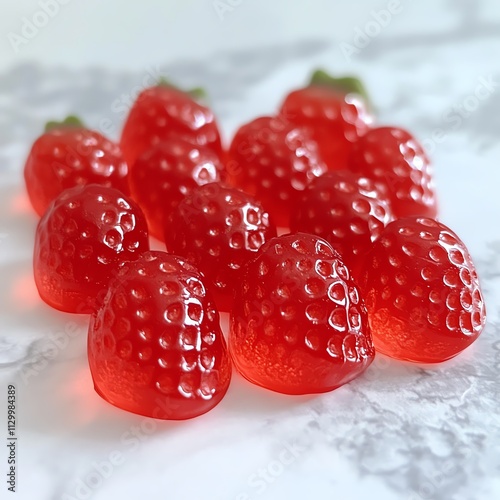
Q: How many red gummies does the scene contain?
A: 12